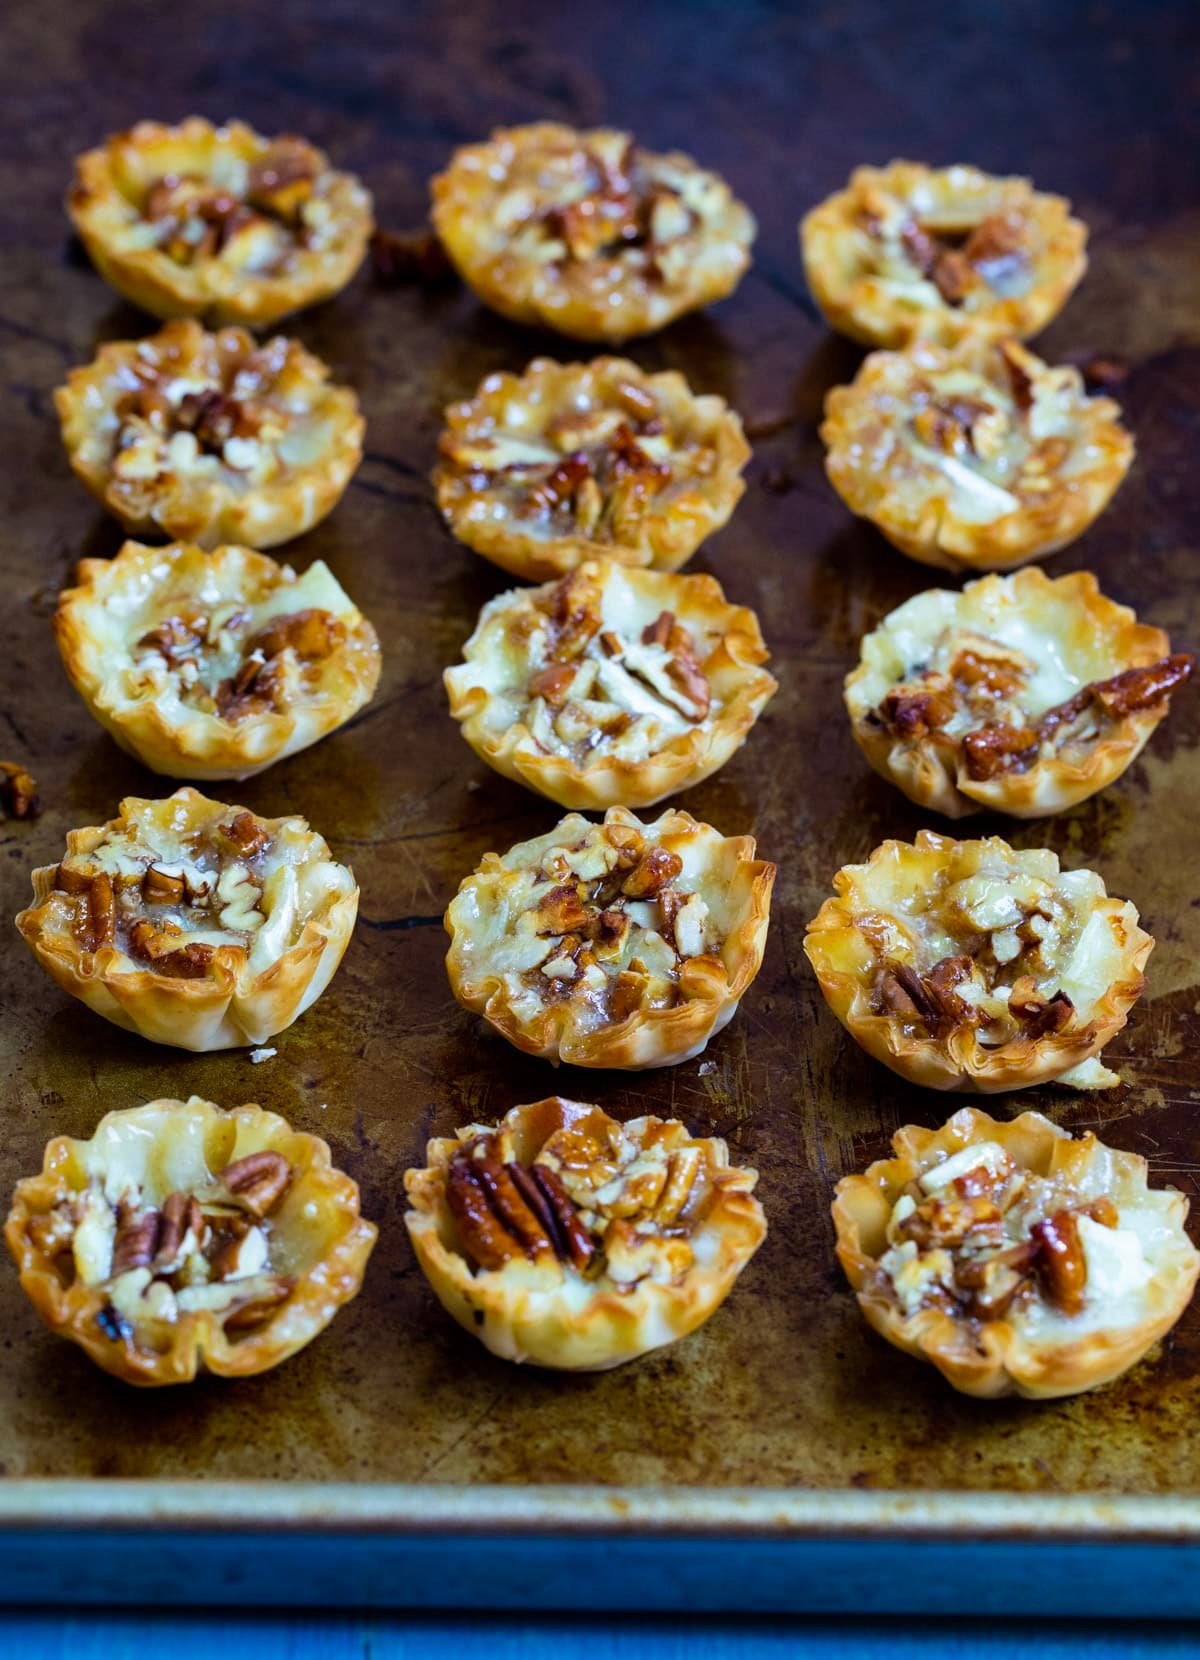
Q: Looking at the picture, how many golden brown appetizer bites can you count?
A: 15